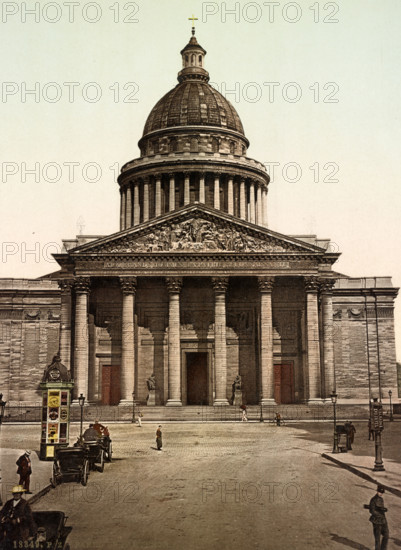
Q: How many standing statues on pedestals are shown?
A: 2